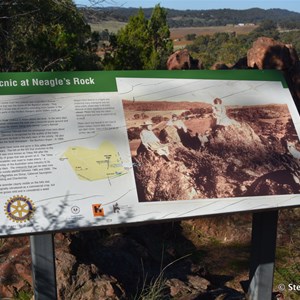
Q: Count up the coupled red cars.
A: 0